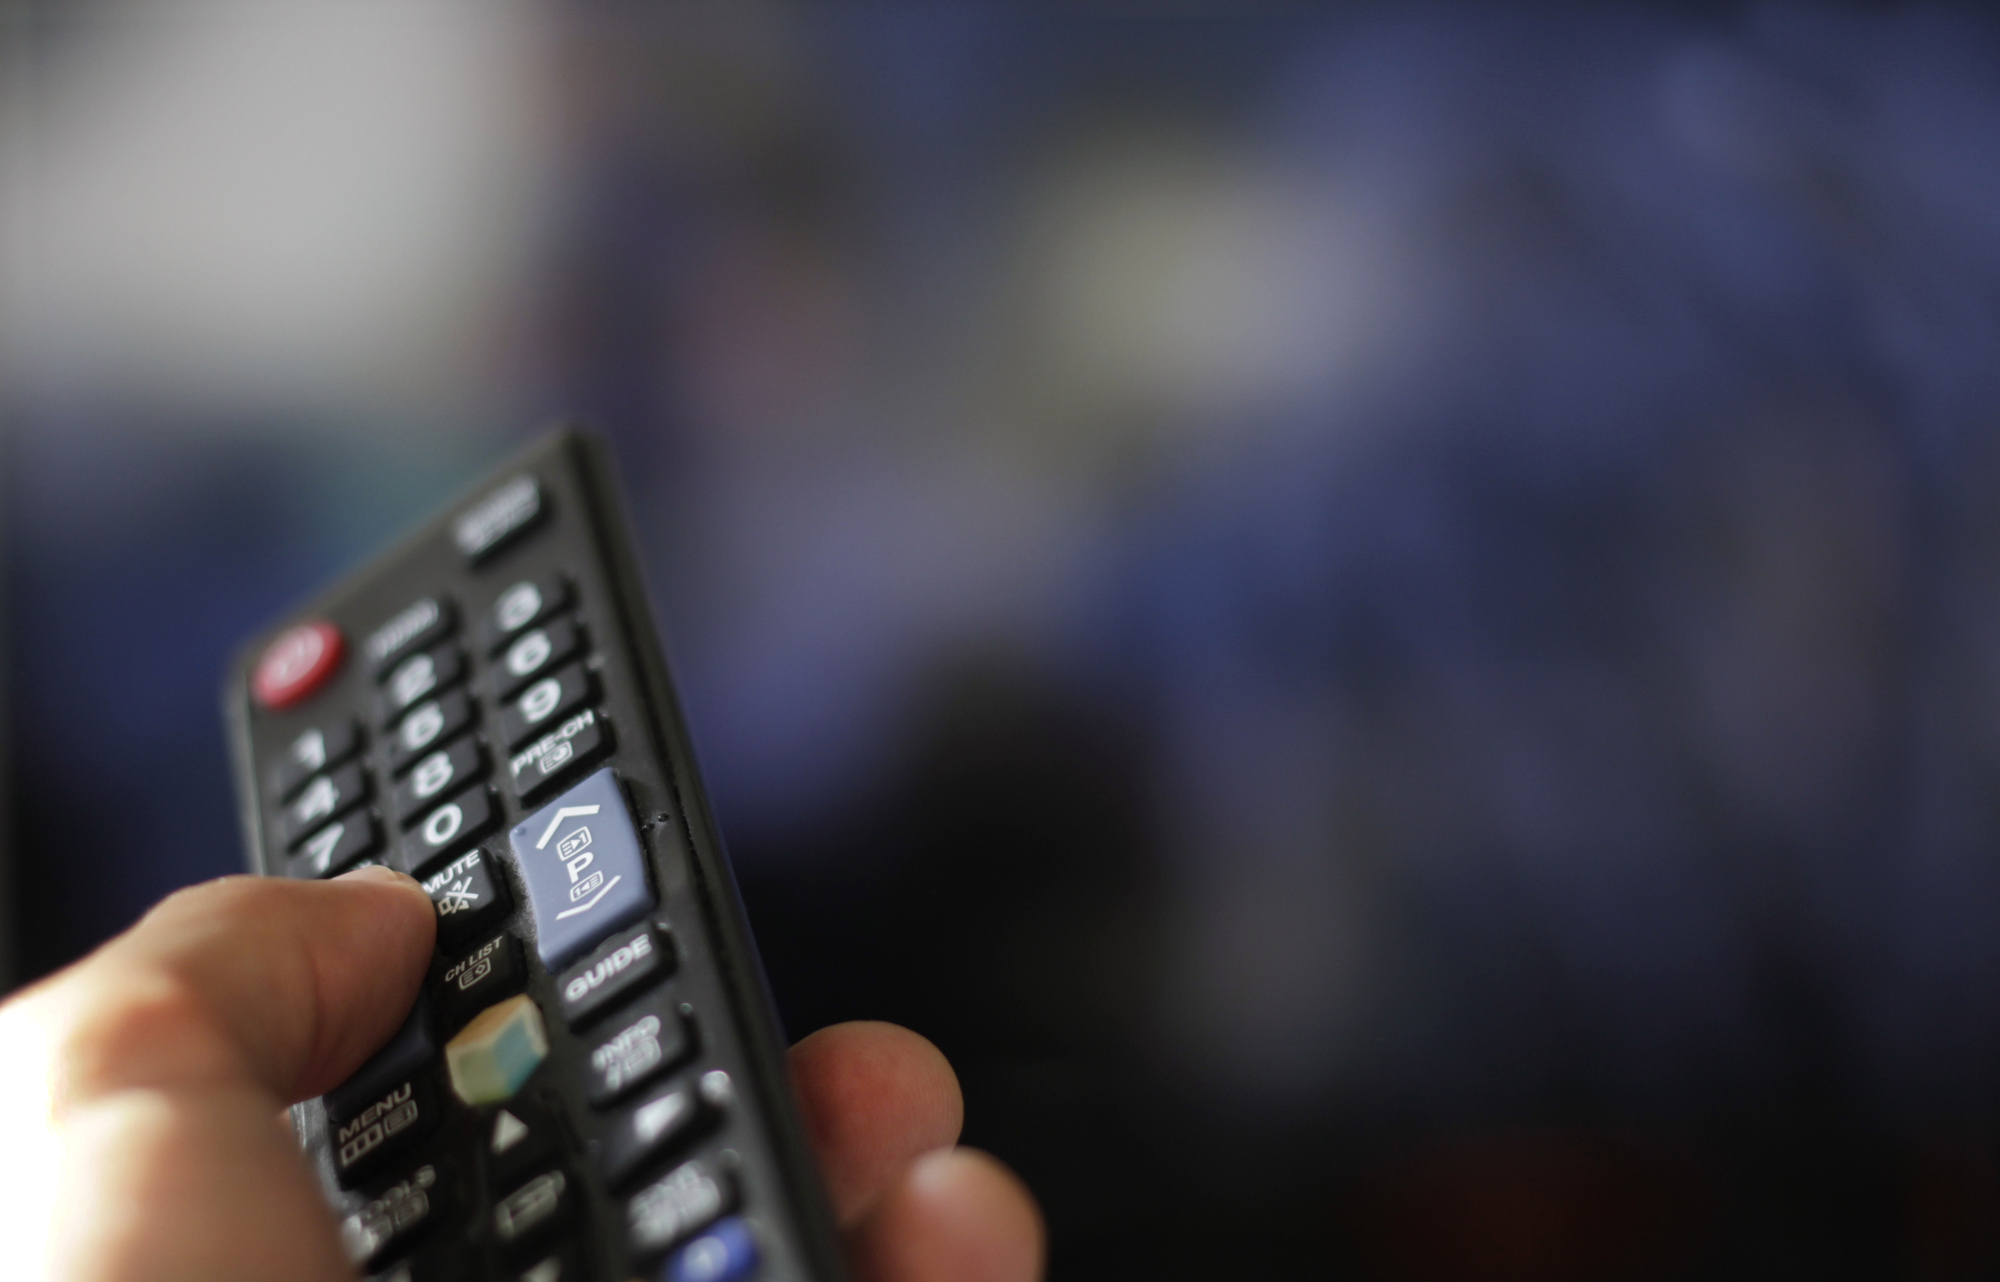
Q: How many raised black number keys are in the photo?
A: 10